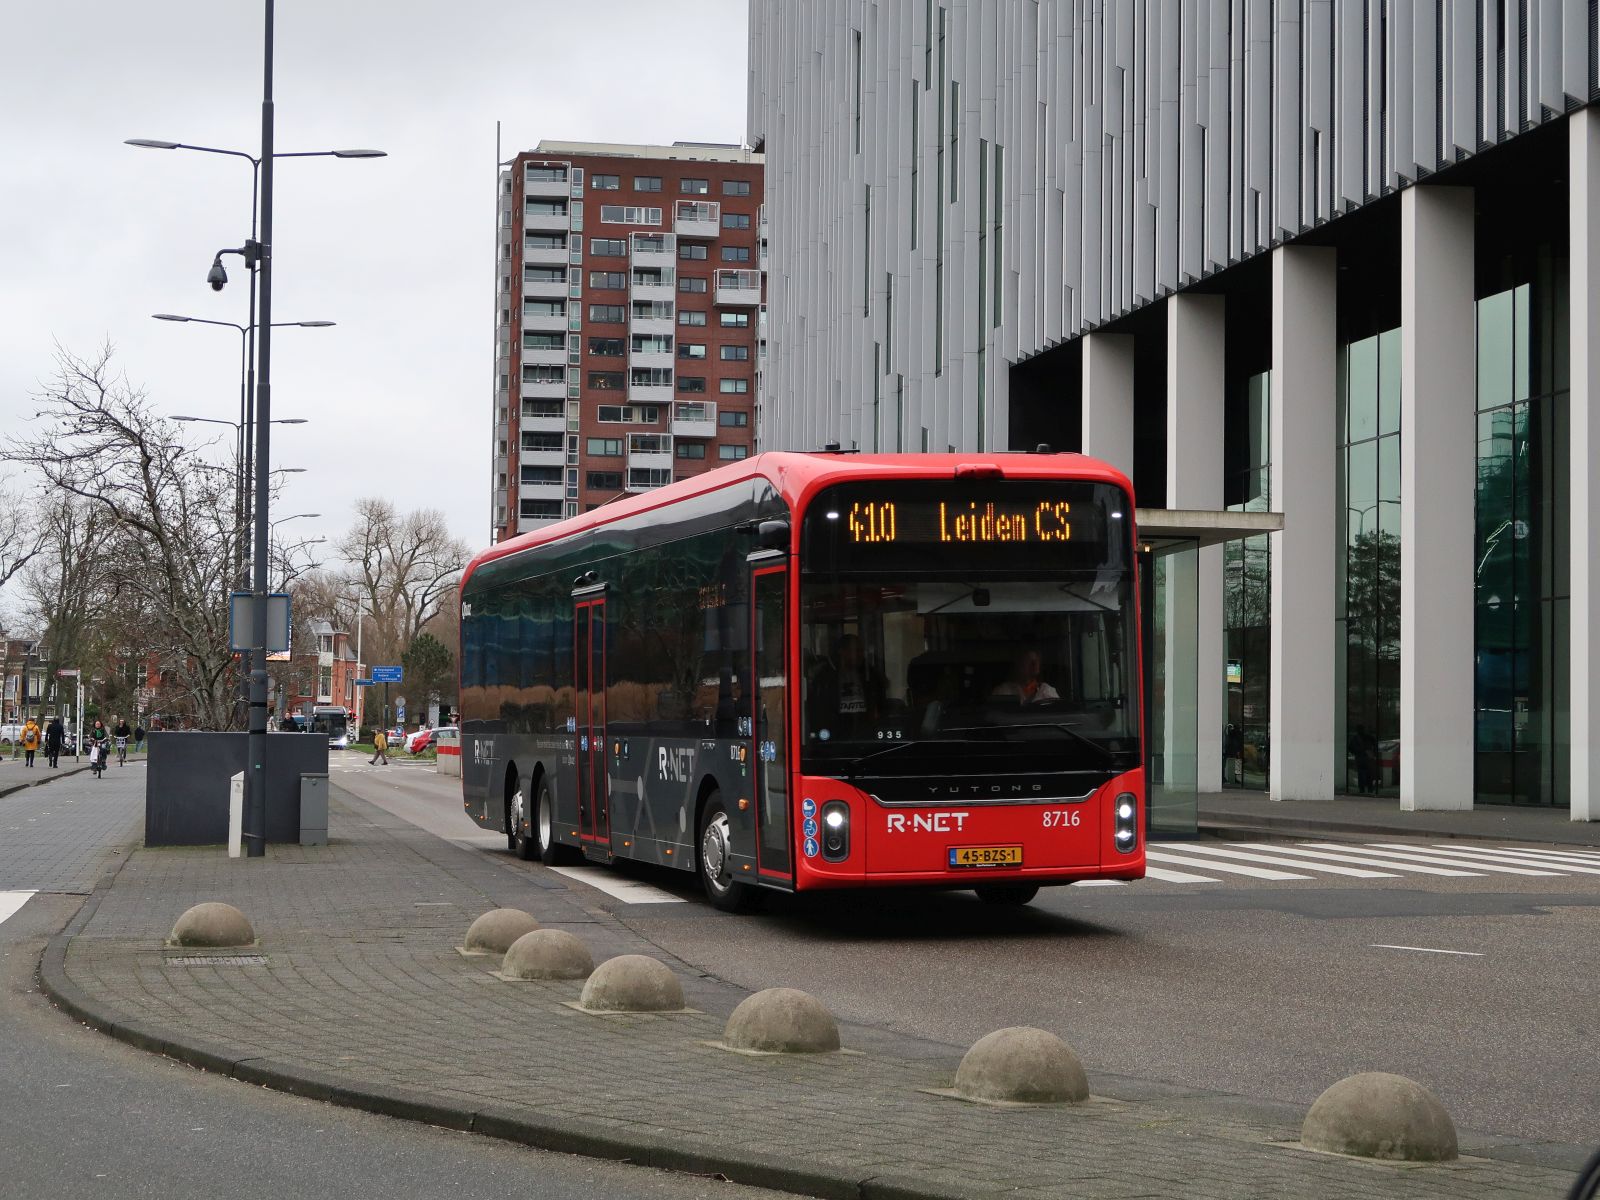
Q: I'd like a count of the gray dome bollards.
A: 7